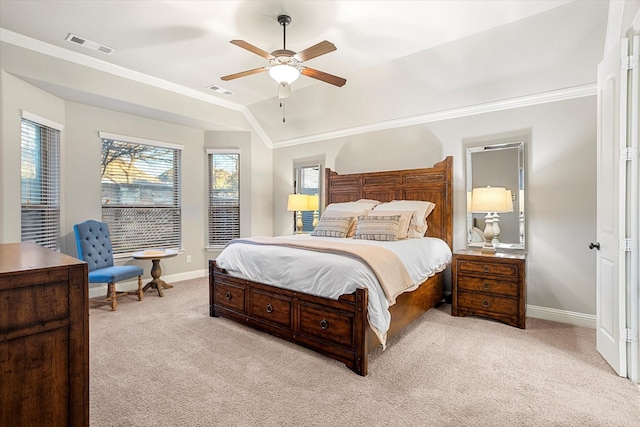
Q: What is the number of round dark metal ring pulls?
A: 6